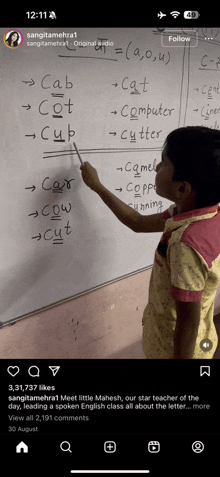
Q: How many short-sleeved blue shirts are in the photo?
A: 0